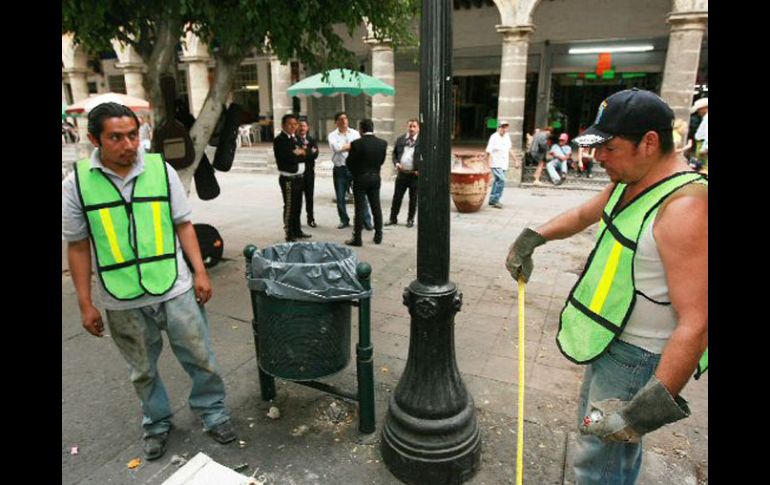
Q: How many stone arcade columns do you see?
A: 7